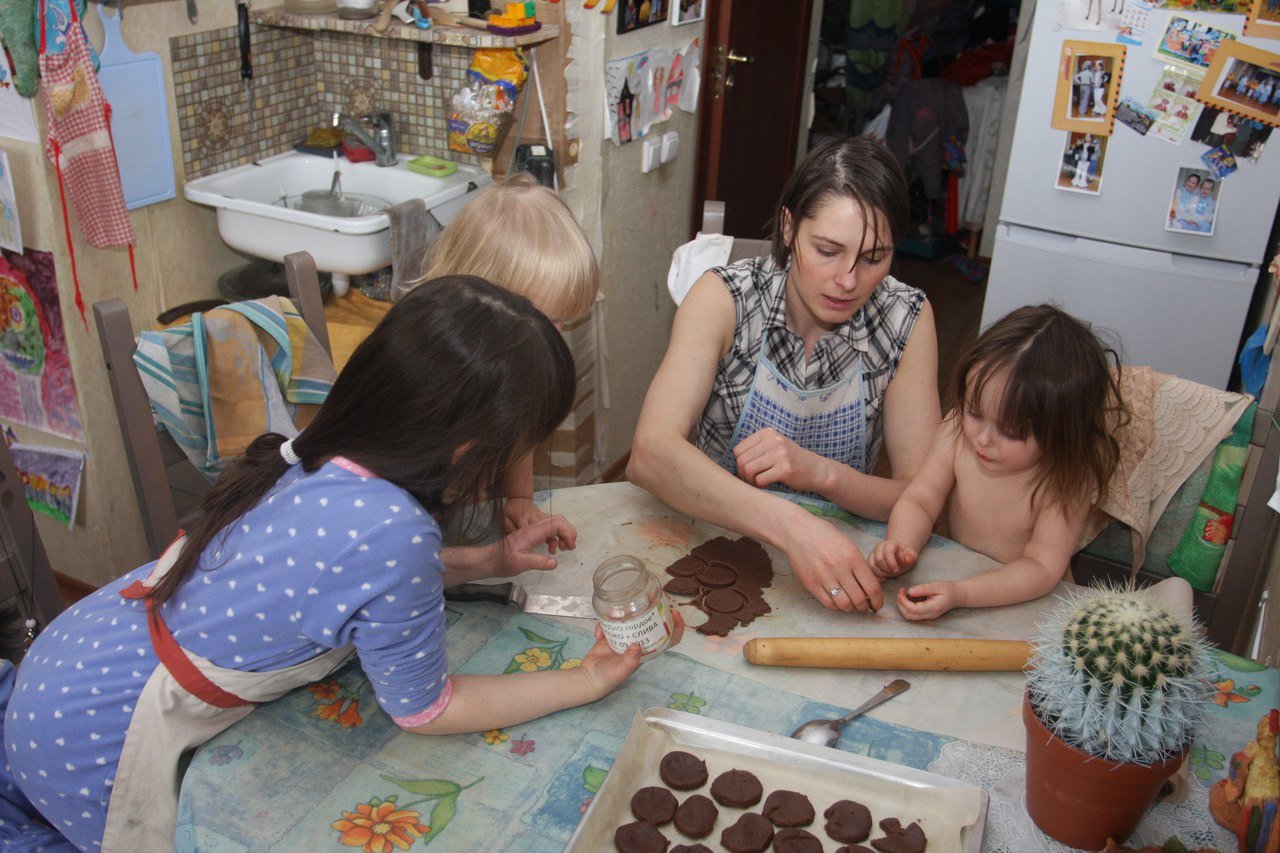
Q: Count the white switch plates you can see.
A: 2